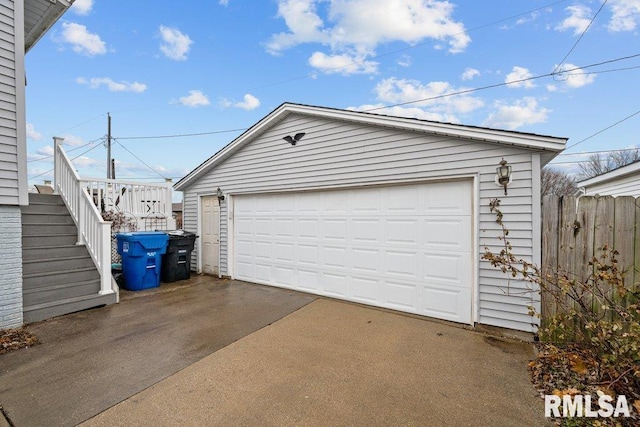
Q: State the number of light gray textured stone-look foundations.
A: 1